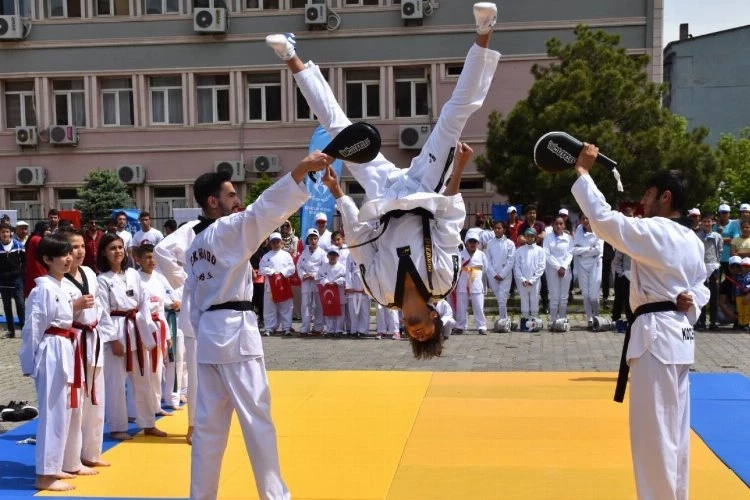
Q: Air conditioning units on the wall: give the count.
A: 11